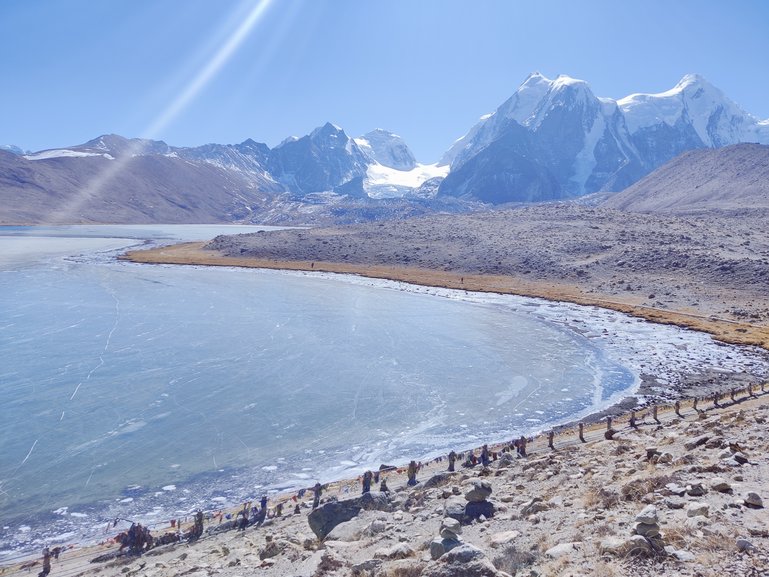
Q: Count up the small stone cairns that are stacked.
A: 3